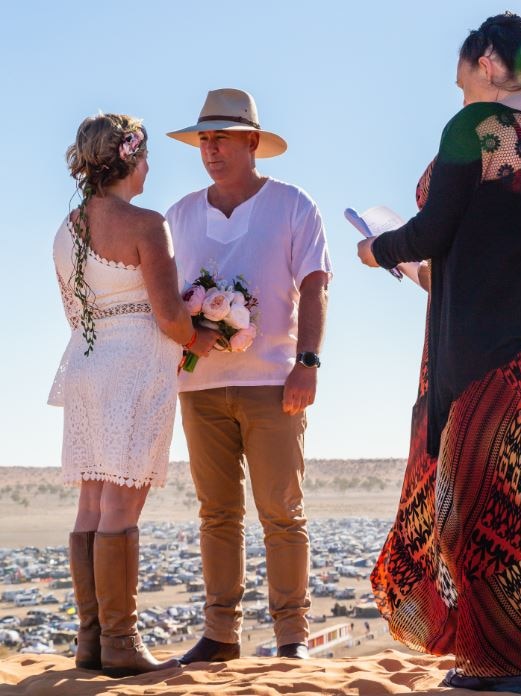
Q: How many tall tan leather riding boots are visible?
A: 2